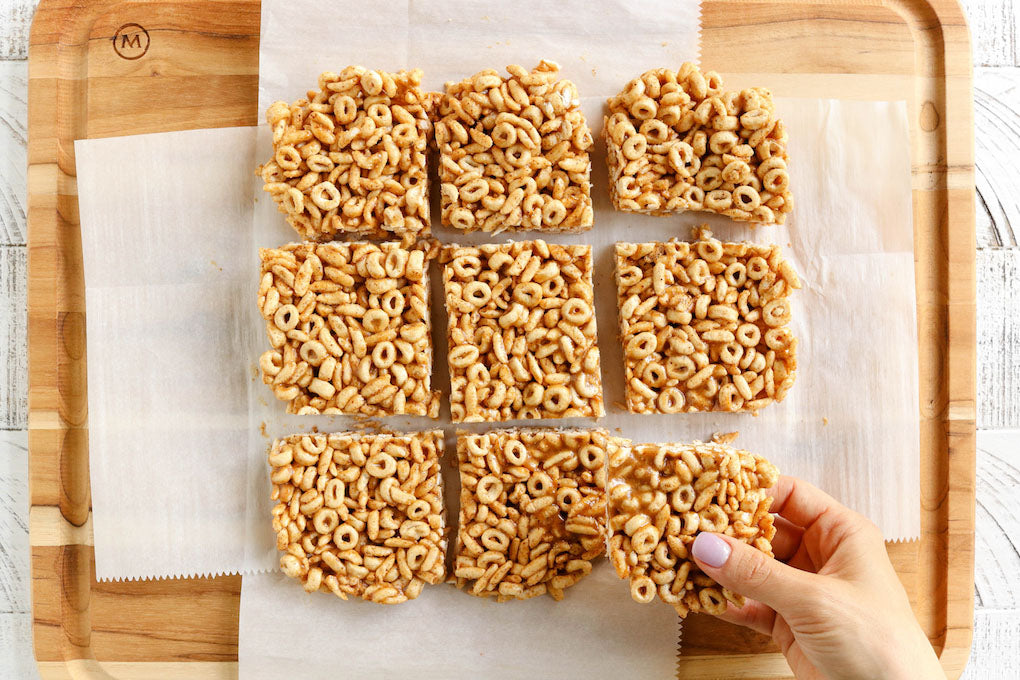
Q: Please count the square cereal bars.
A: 9